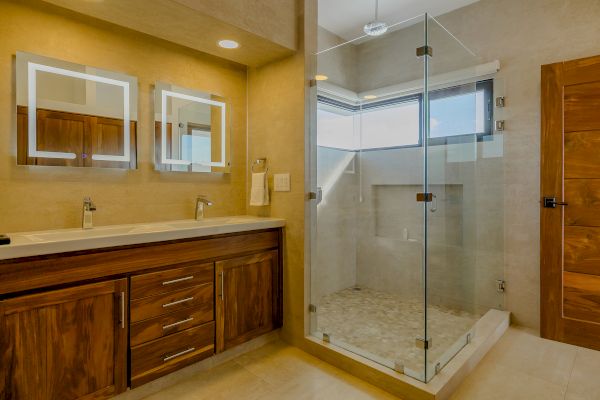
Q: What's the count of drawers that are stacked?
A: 4